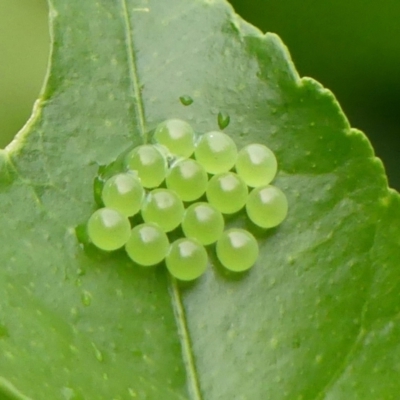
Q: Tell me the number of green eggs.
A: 14